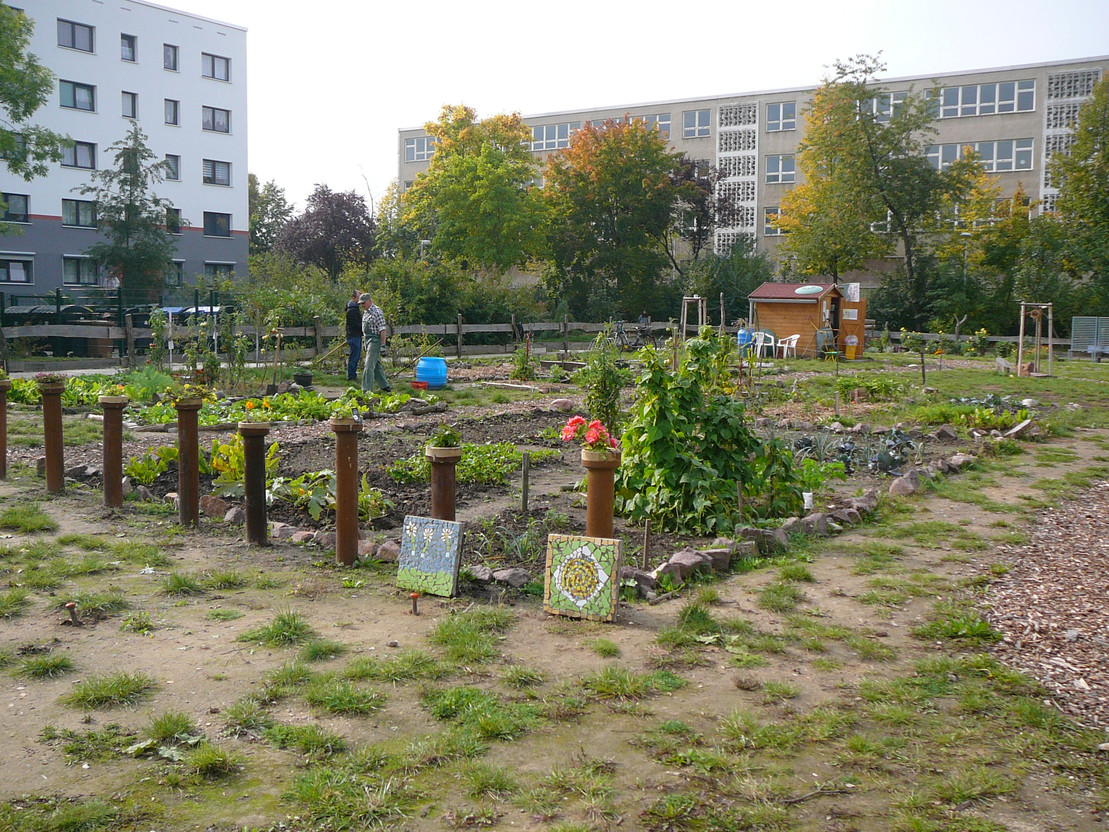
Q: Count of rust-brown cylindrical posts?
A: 8